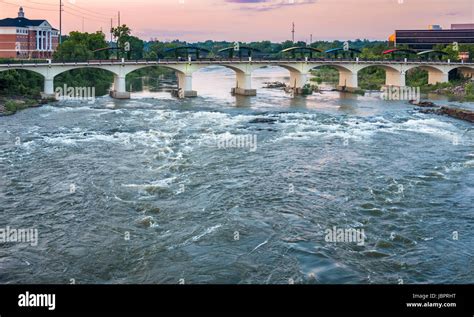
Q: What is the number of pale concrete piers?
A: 8